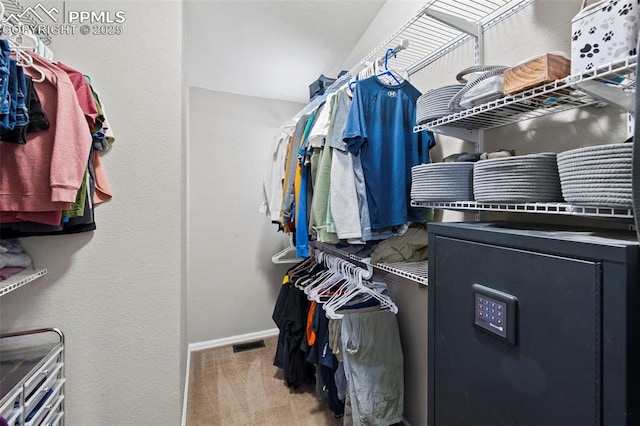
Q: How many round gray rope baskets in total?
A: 4